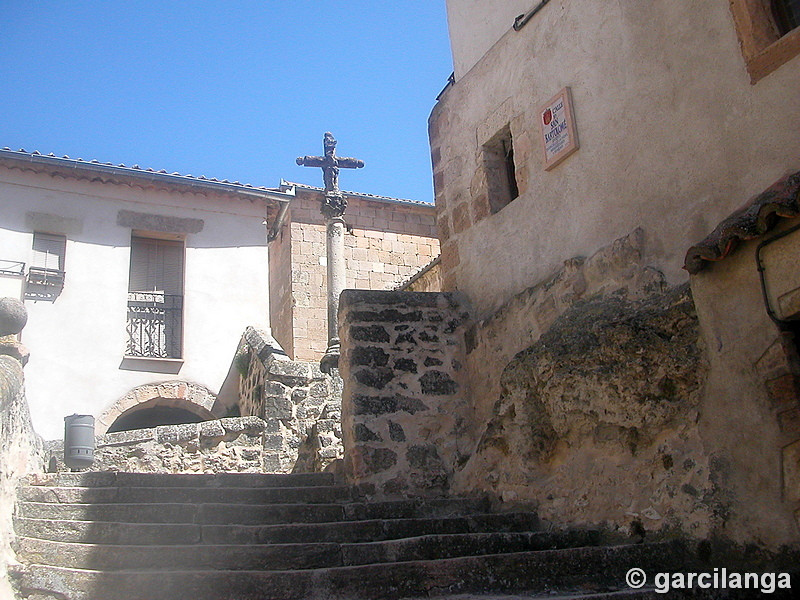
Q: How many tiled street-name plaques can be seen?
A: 1